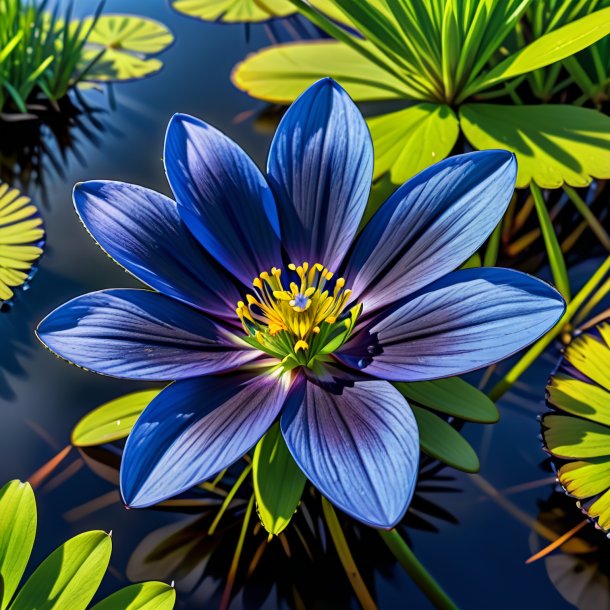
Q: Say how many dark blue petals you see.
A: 8